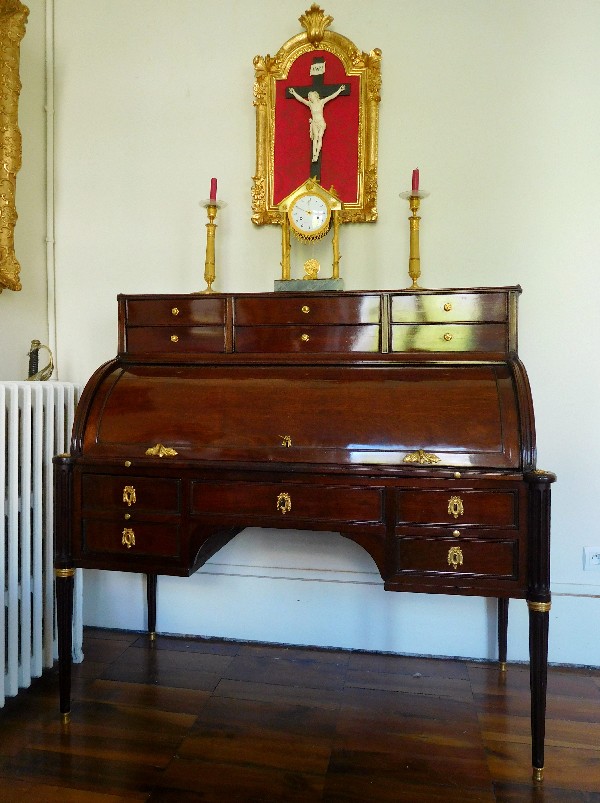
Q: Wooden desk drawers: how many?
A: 11